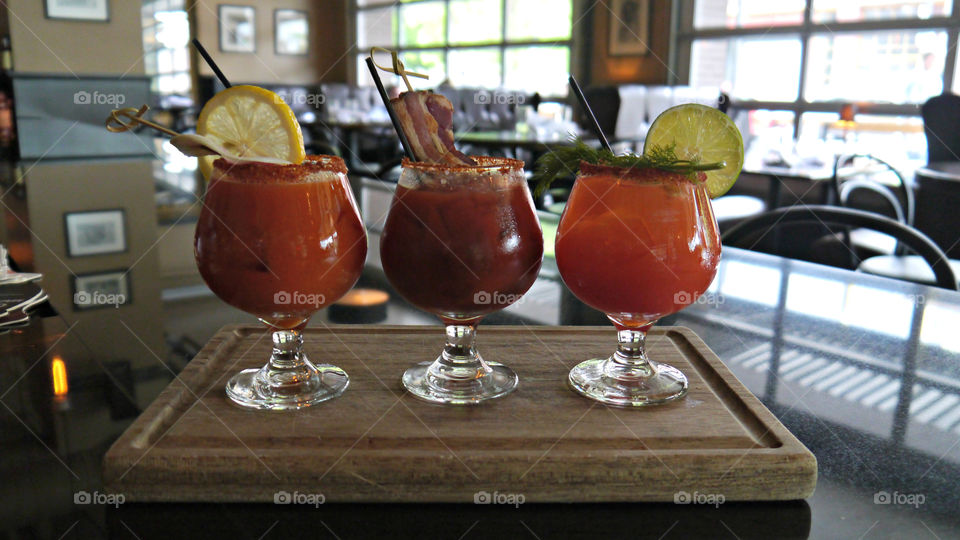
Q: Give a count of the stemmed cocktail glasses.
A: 3